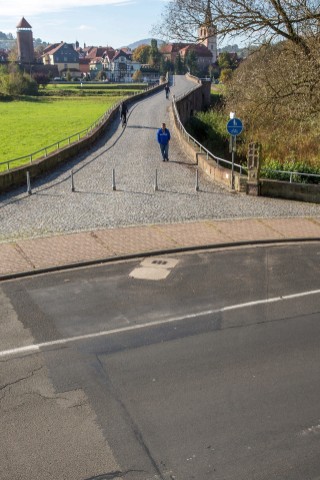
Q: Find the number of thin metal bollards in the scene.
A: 5